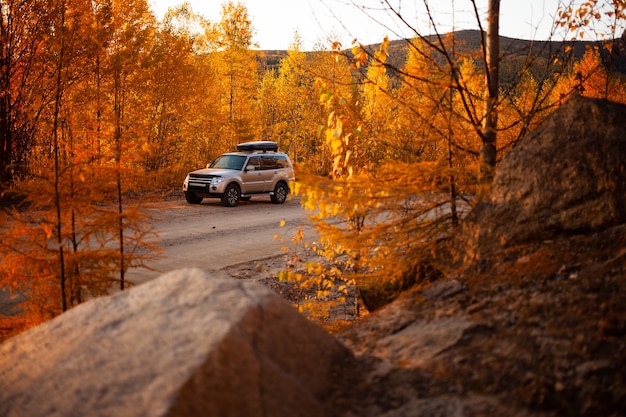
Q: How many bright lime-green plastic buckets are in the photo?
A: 0